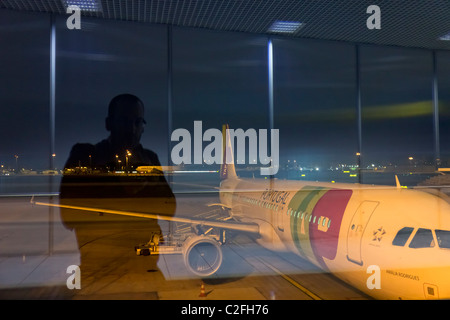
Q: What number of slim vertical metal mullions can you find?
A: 5